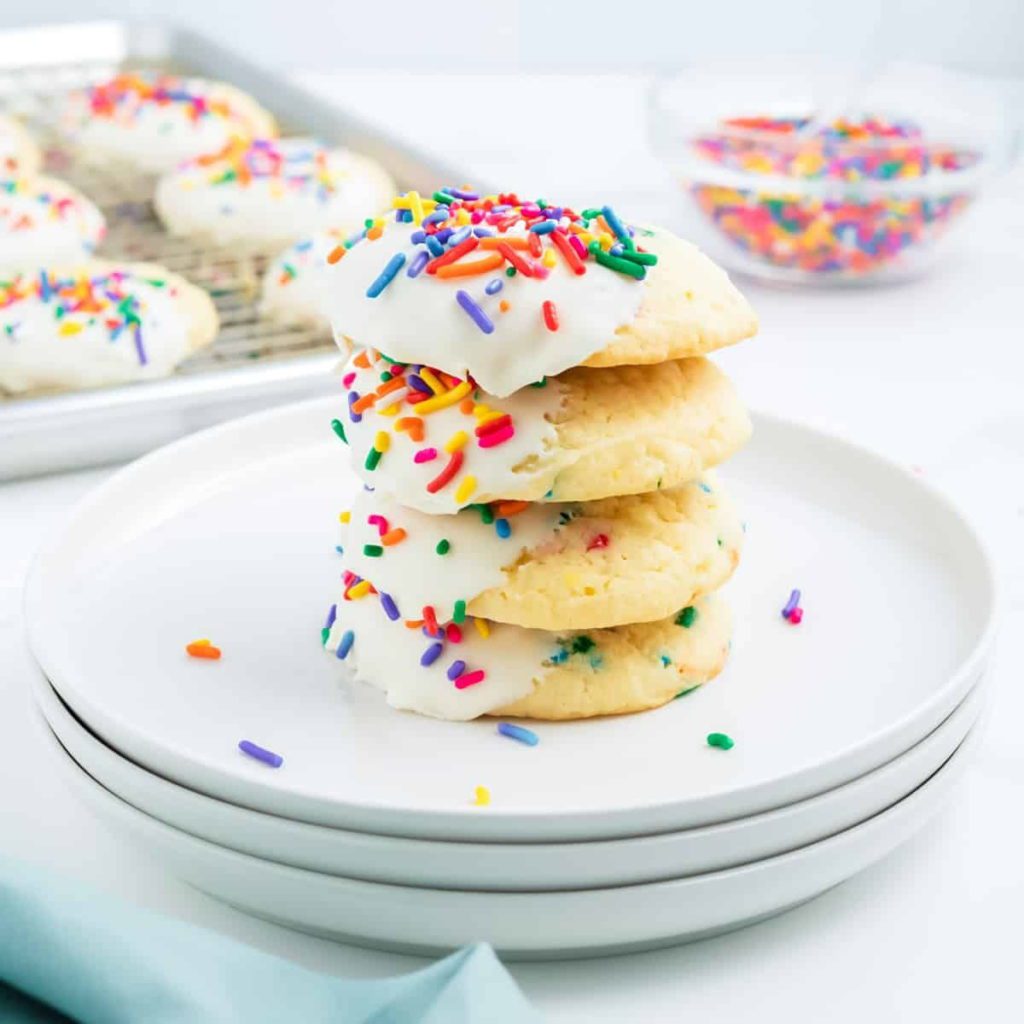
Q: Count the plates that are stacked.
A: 3